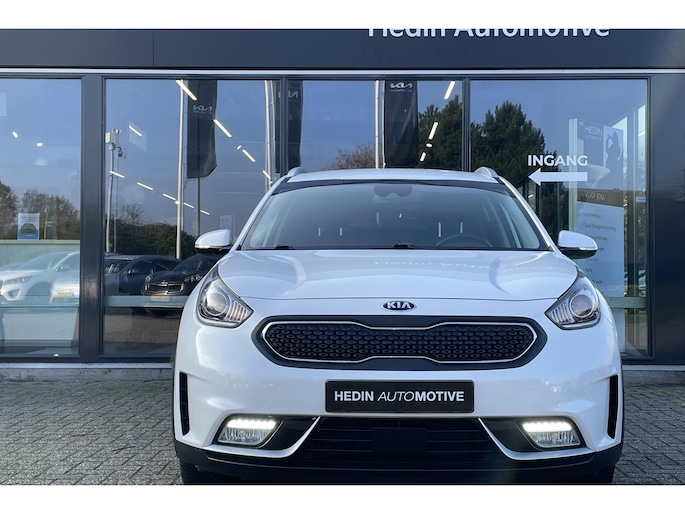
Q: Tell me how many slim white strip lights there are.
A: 13